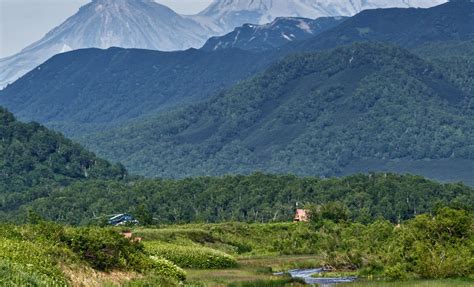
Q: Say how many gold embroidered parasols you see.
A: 0